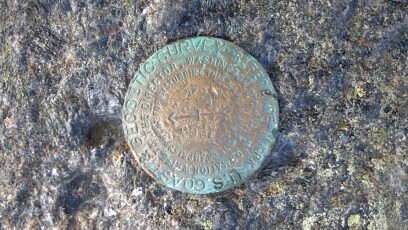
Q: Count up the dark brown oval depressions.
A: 1